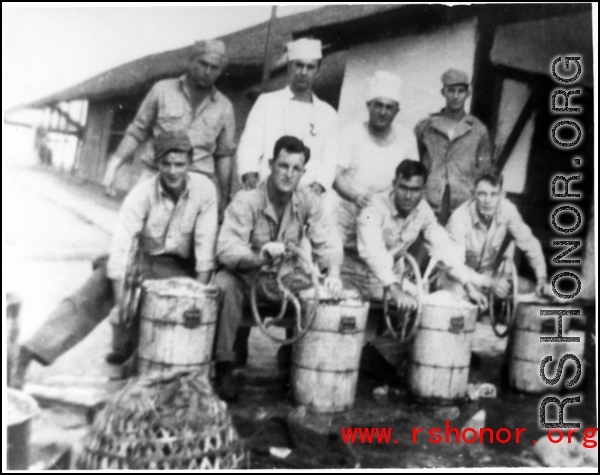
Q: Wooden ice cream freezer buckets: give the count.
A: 4